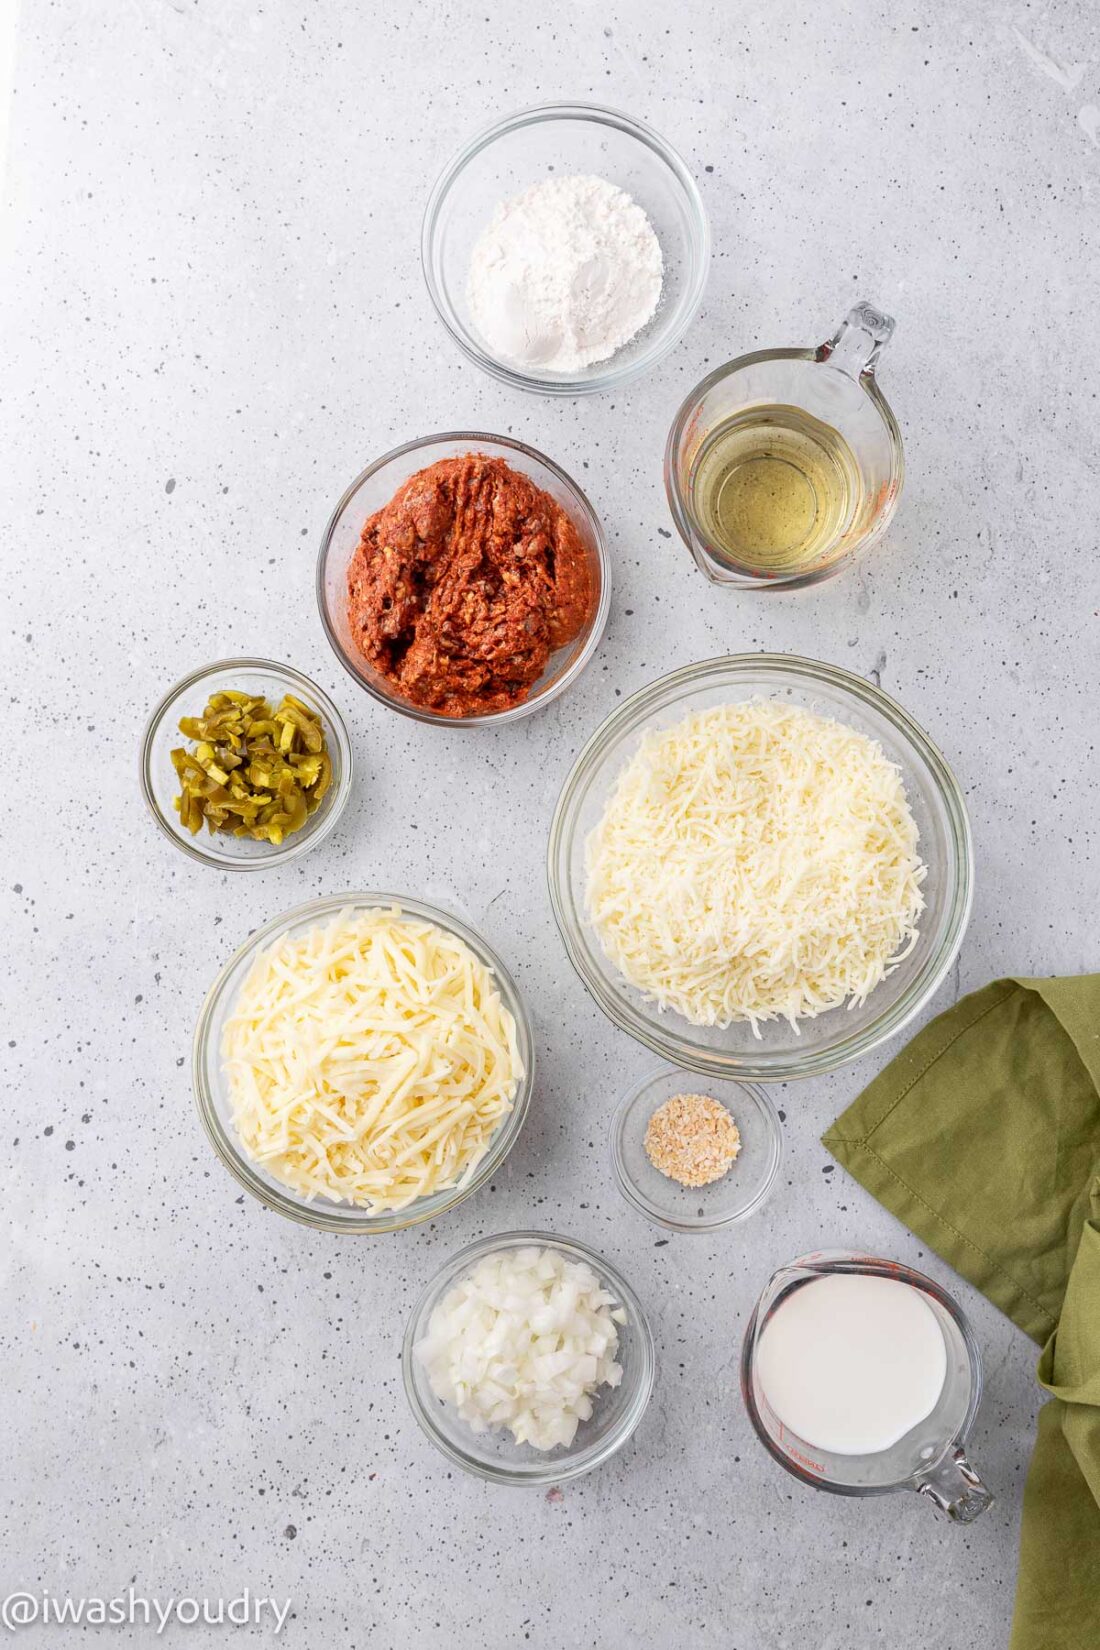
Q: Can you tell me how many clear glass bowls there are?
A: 7